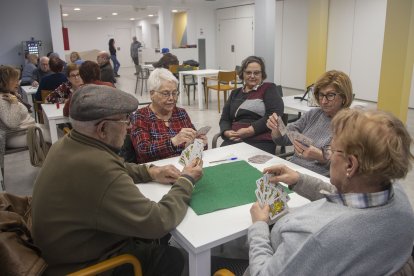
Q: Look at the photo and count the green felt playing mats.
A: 1